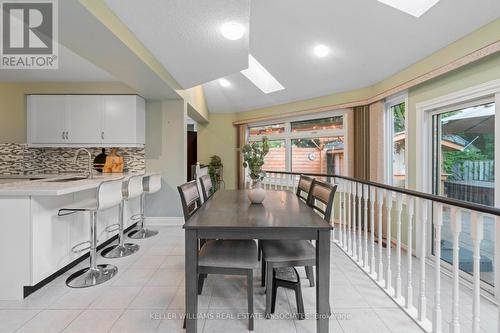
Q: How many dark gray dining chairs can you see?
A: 4